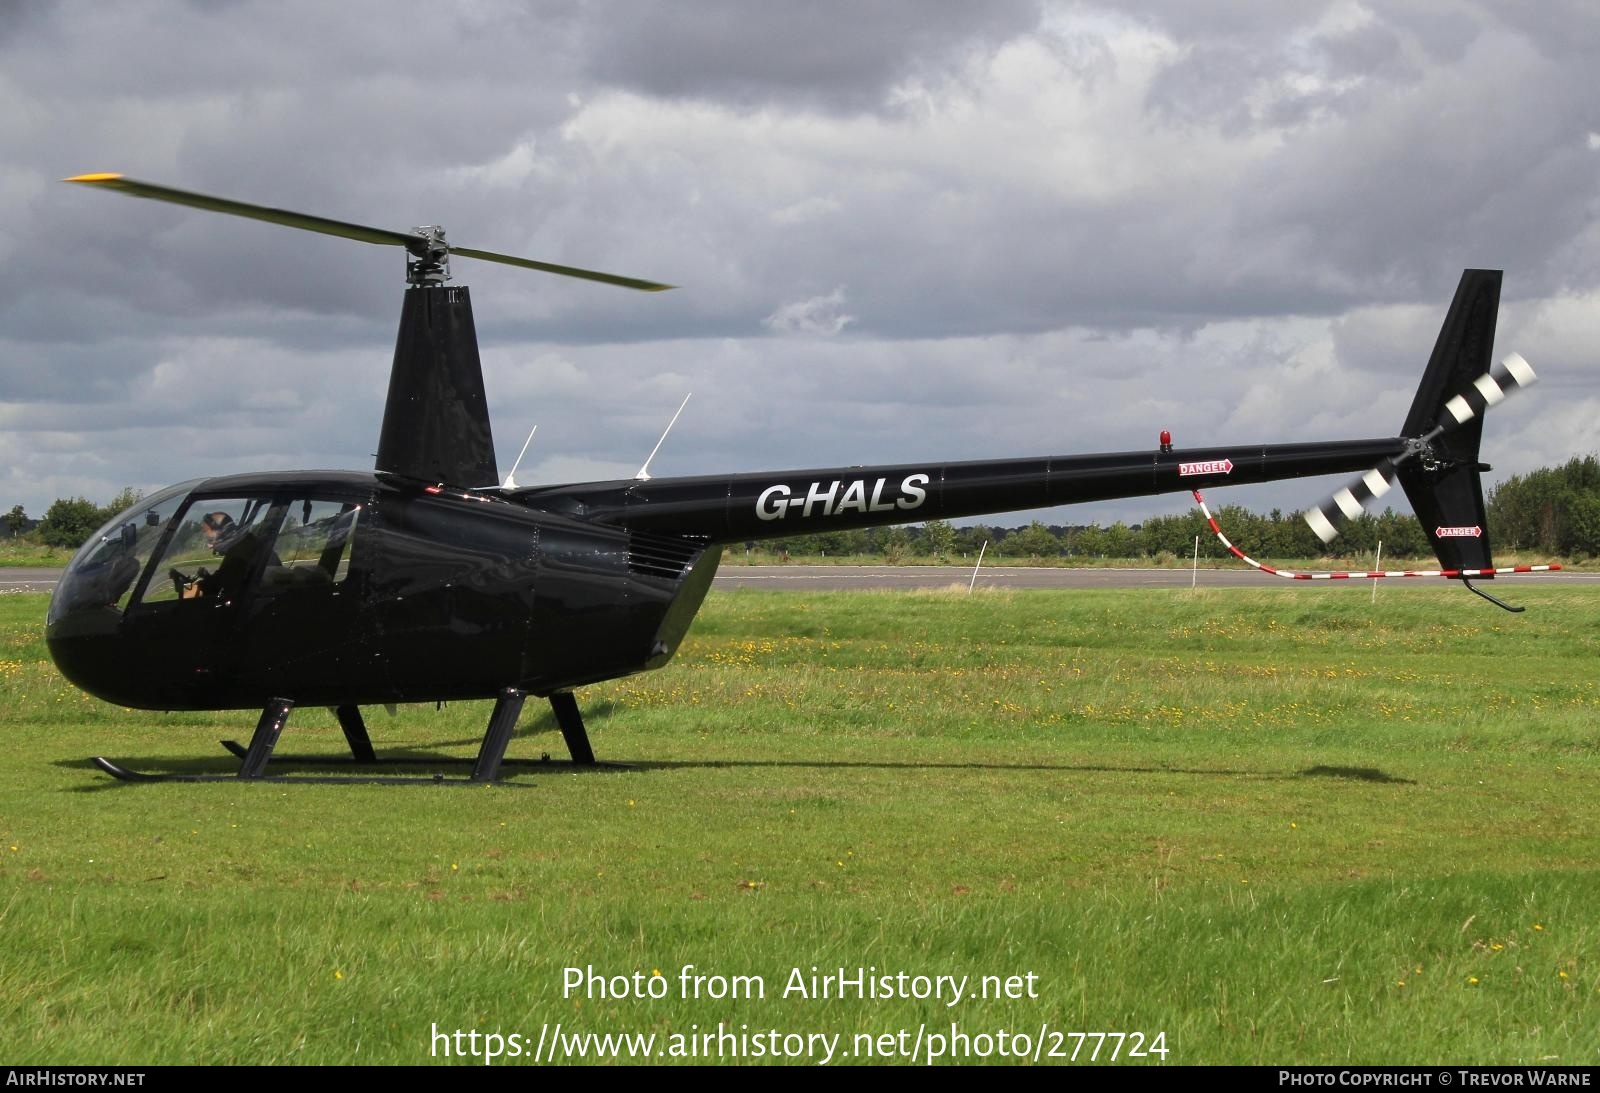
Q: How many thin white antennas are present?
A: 2